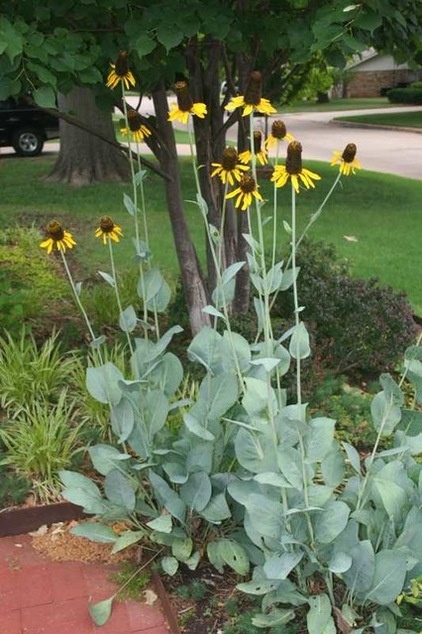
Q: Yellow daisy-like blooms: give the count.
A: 12